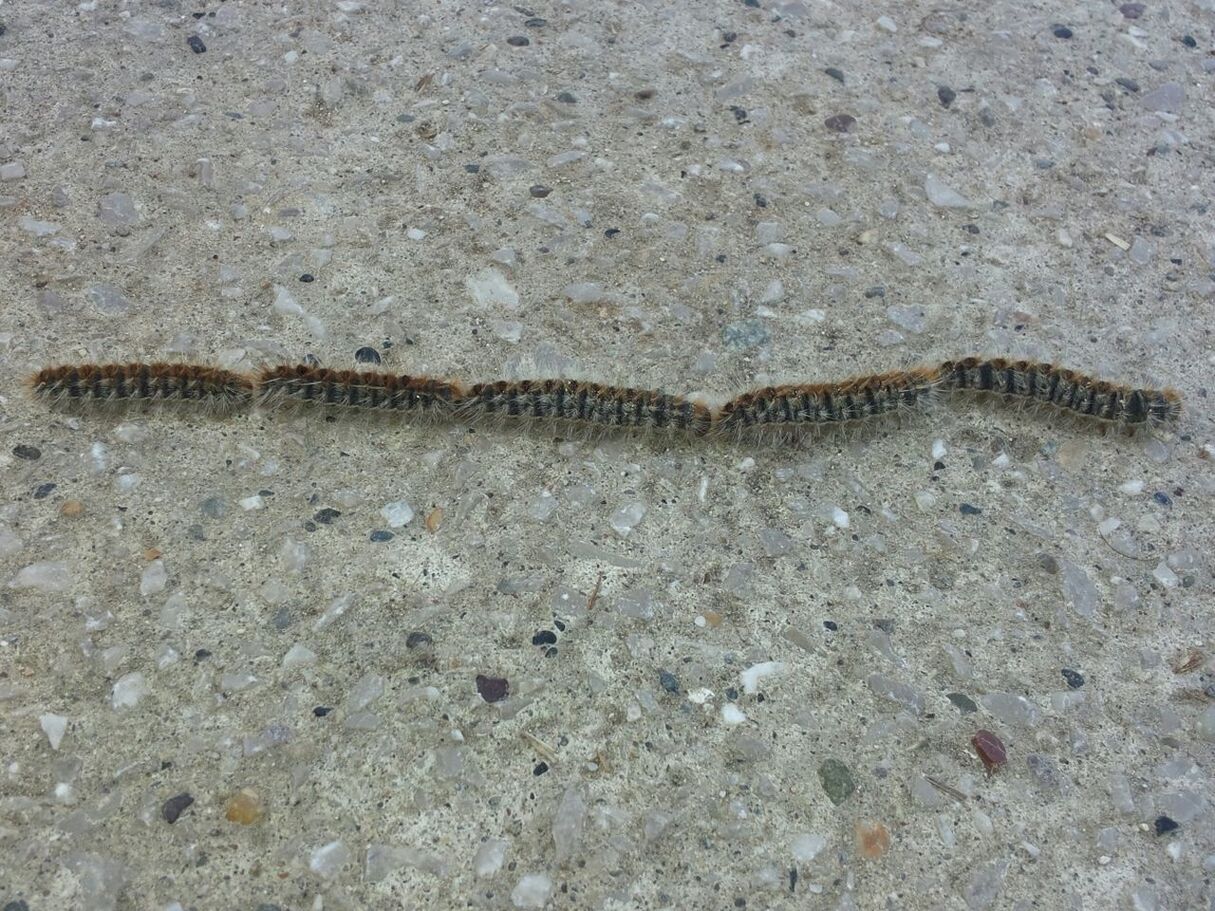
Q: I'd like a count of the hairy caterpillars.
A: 5